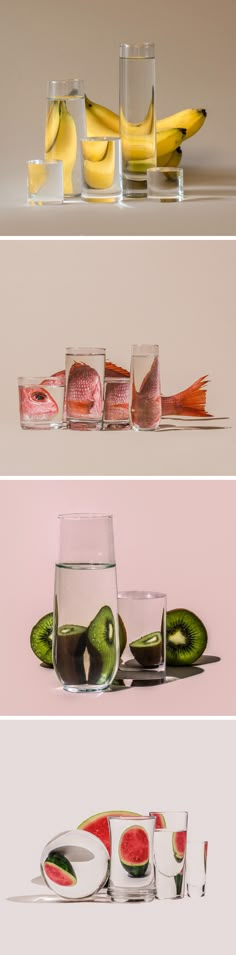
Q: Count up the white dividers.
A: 3